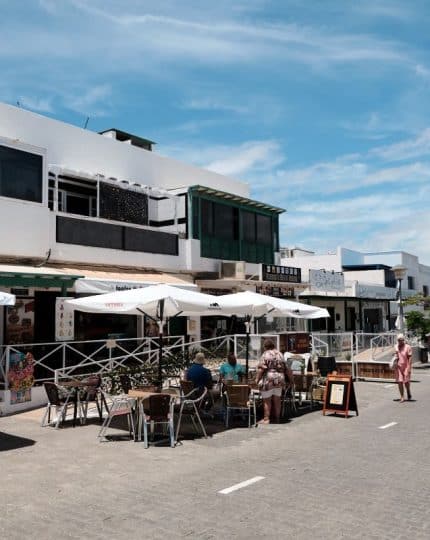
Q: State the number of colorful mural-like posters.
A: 1